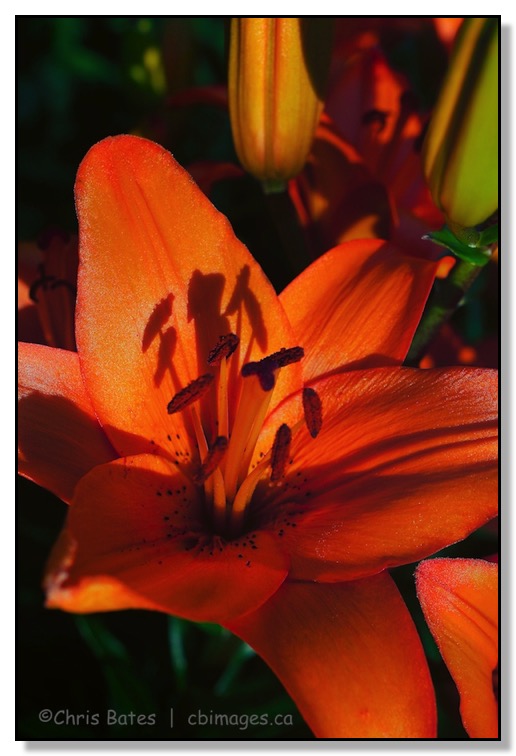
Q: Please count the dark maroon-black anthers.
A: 6